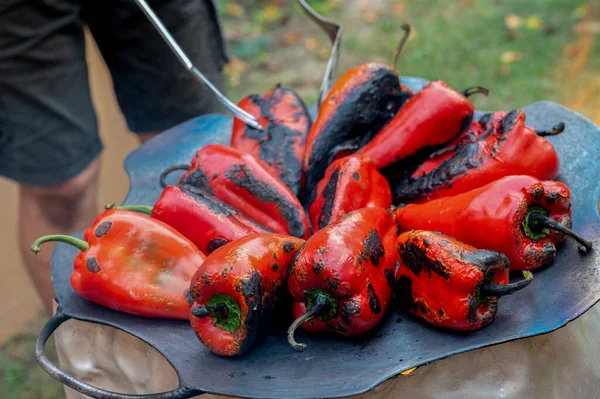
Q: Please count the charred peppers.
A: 12